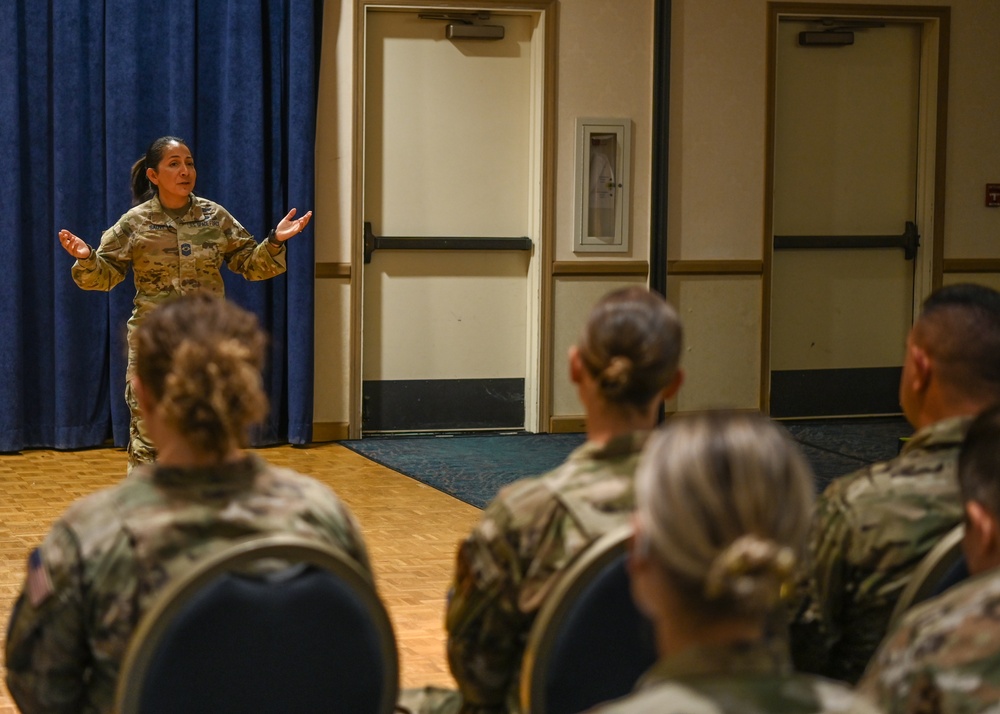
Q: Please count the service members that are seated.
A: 5